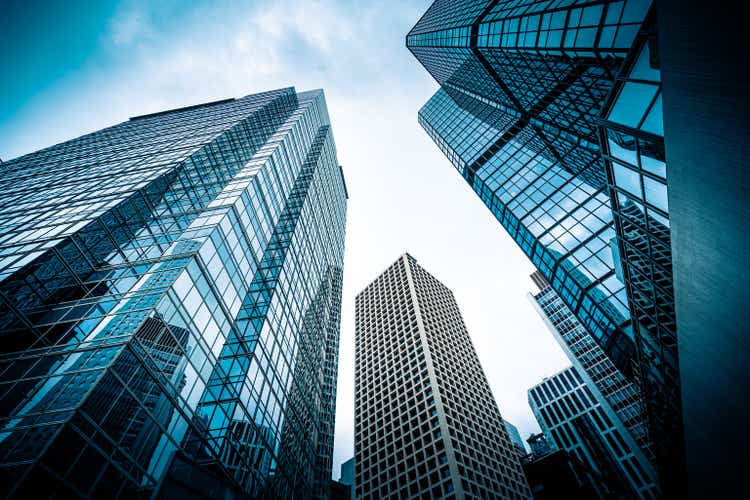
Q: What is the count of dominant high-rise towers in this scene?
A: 3